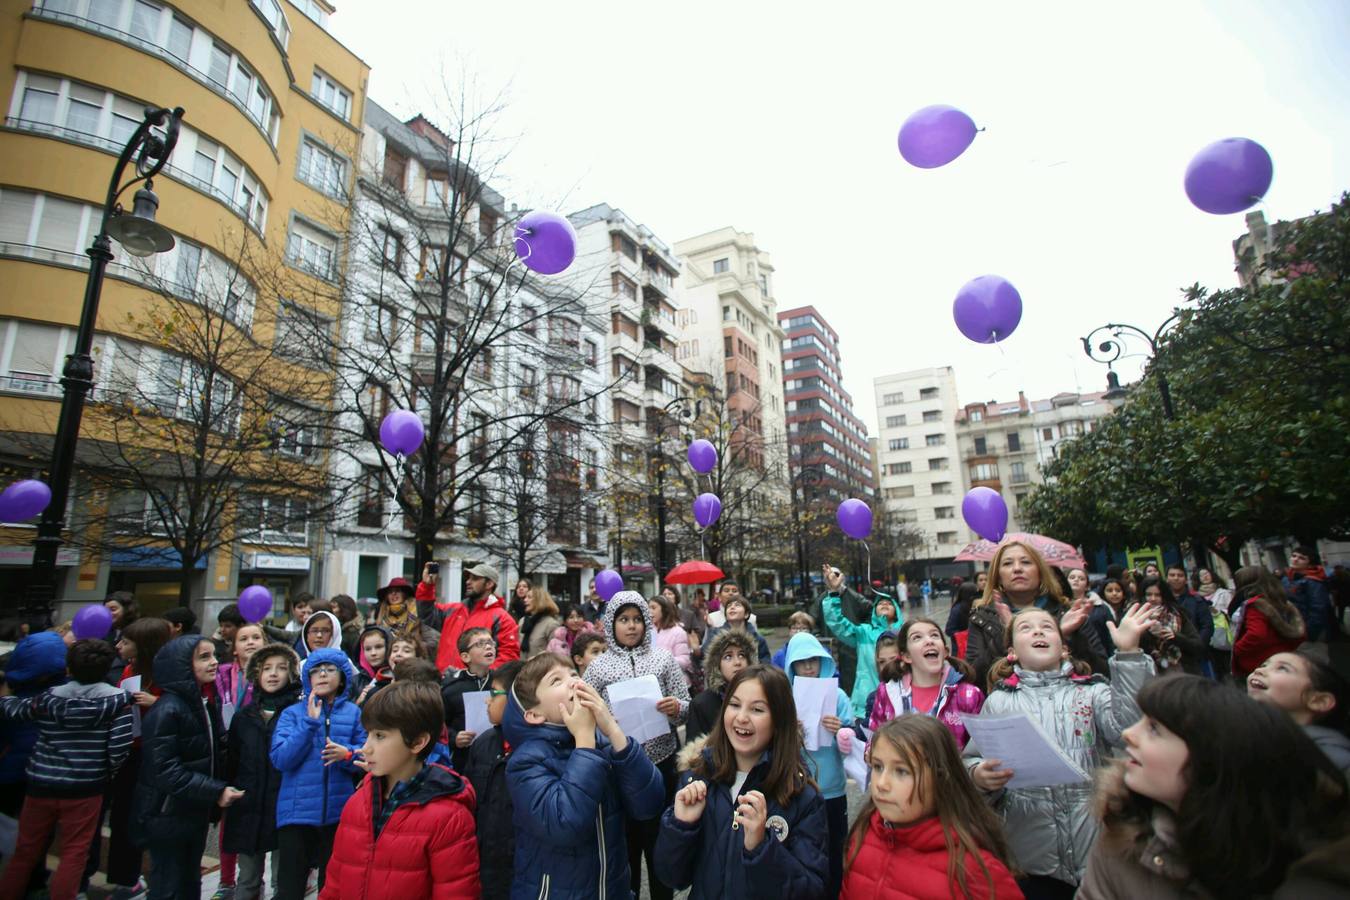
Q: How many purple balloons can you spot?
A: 13